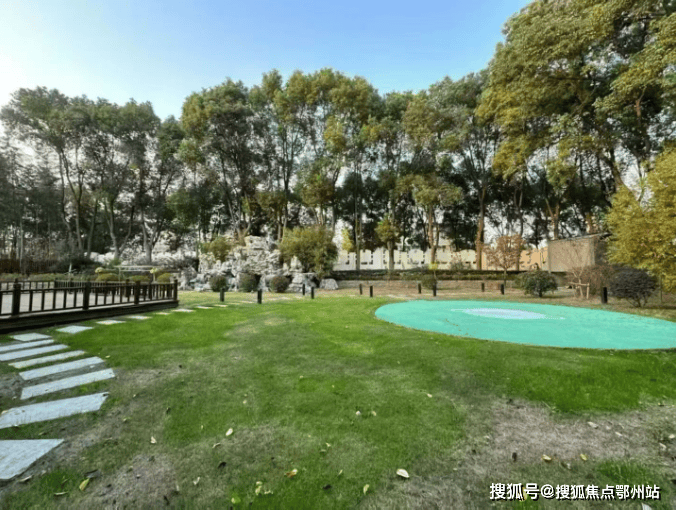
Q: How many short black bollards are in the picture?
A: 11